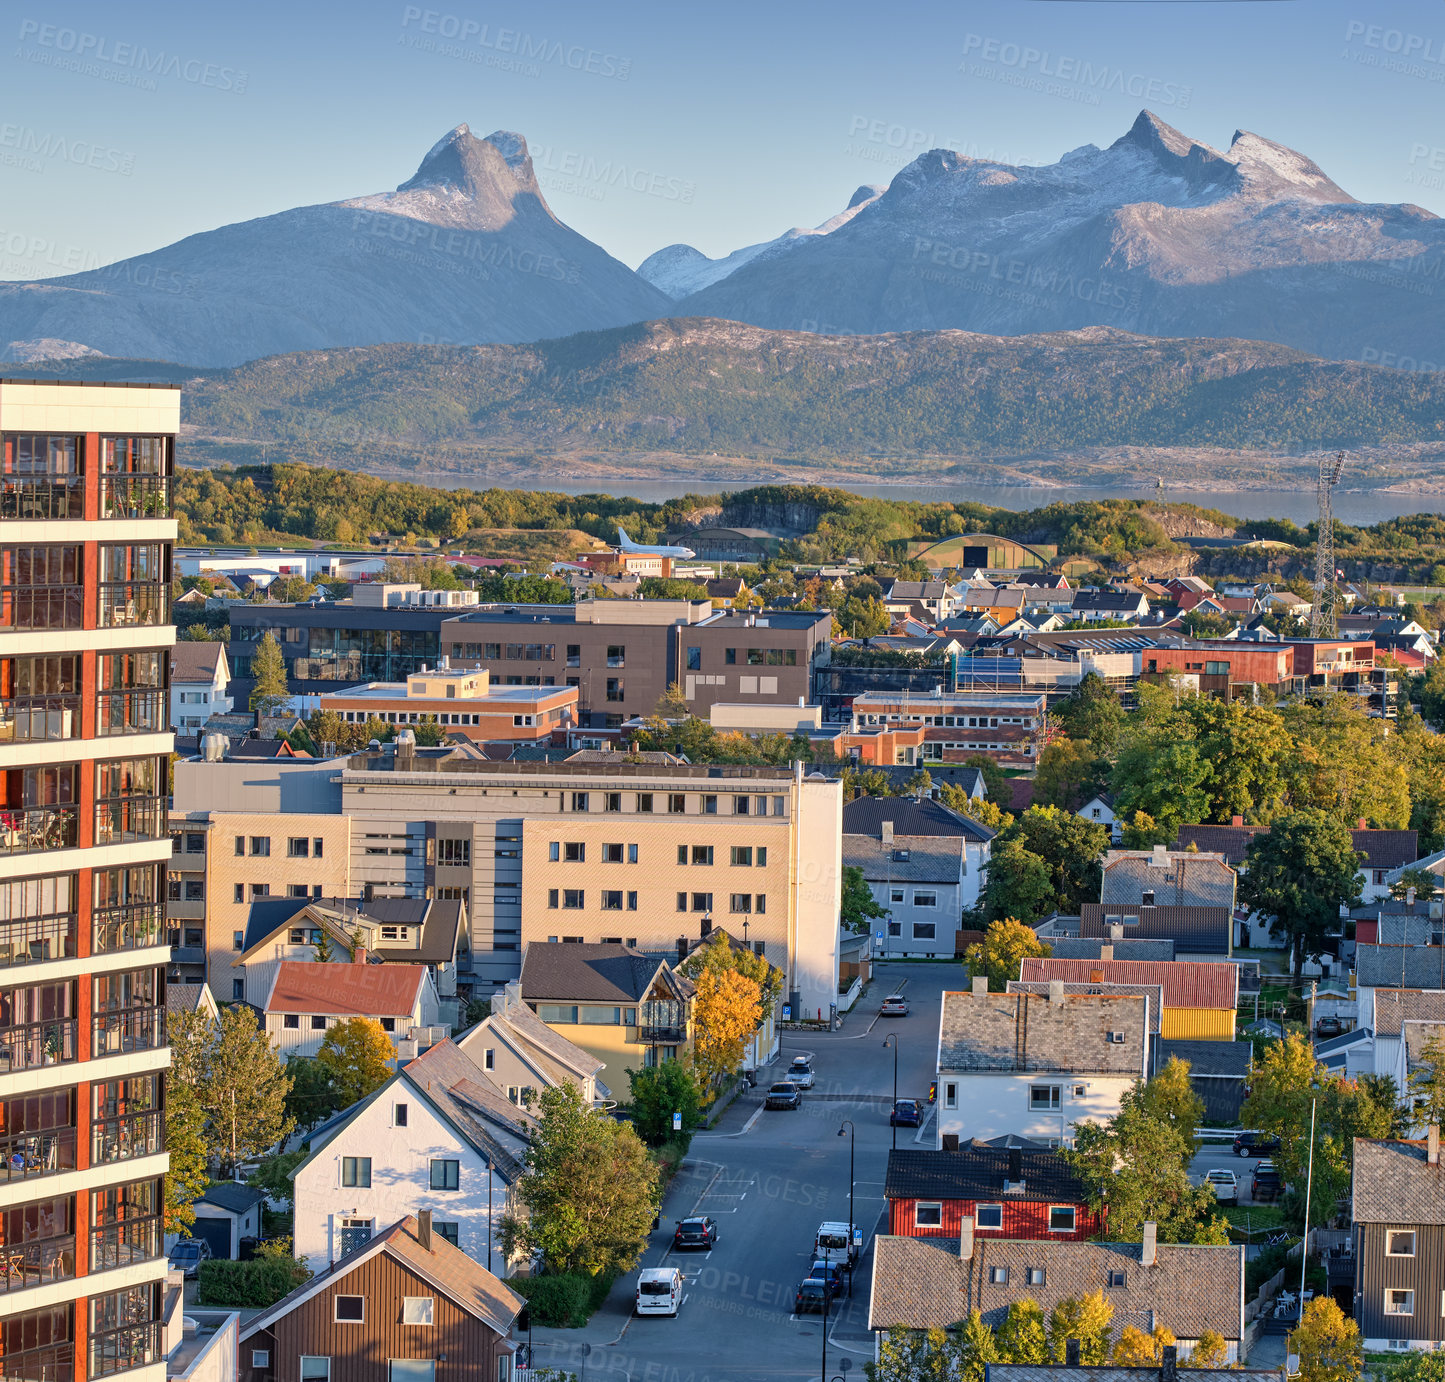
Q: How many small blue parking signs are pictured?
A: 4